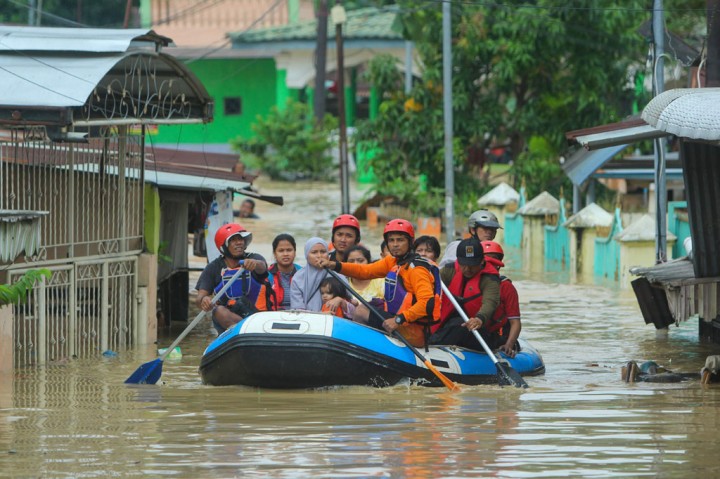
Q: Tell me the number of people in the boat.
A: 12